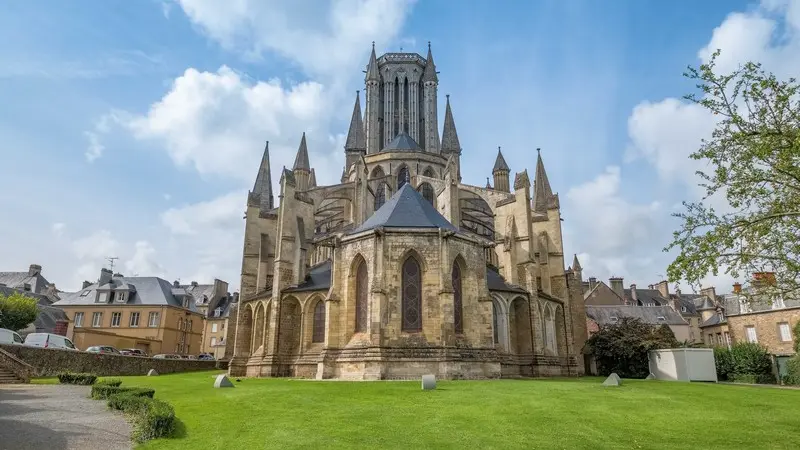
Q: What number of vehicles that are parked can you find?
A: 7